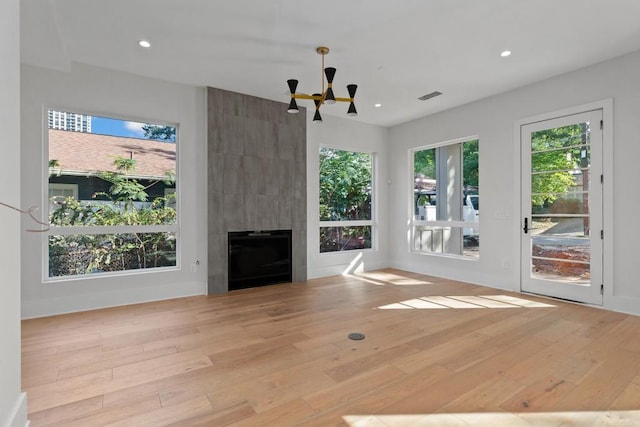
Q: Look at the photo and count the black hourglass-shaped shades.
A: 4